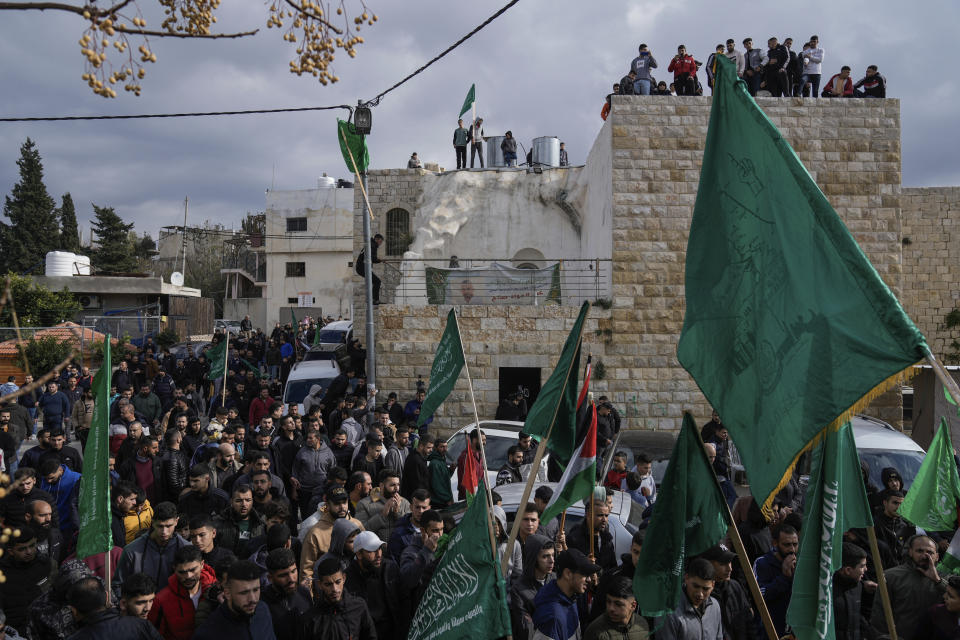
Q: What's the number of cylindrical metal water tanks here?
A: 2